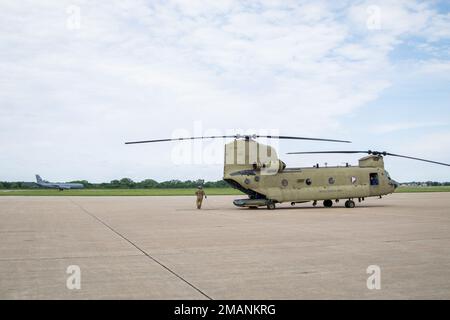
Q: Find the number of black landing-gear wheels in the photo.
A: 3